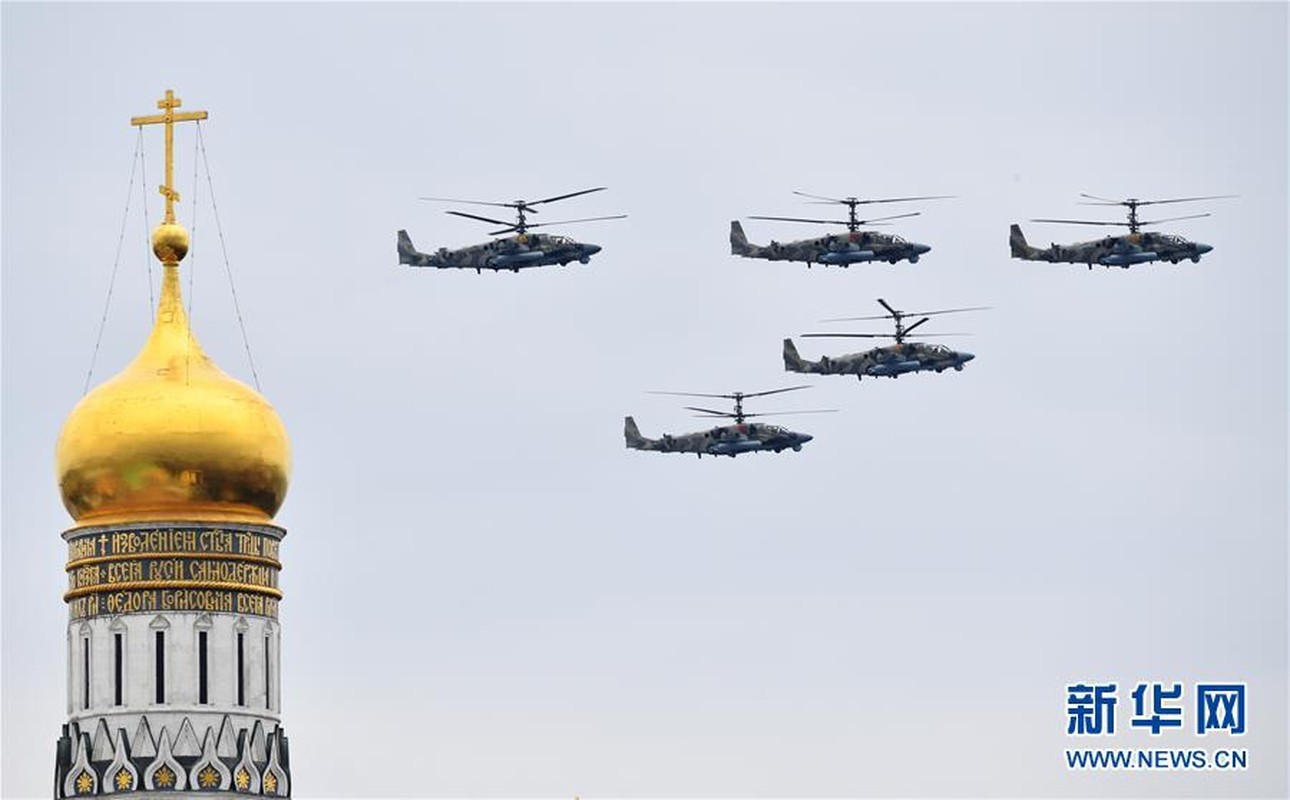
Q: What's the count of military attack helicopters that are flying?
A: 5